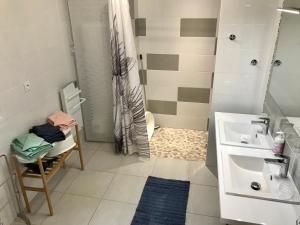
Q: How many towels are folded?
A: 3